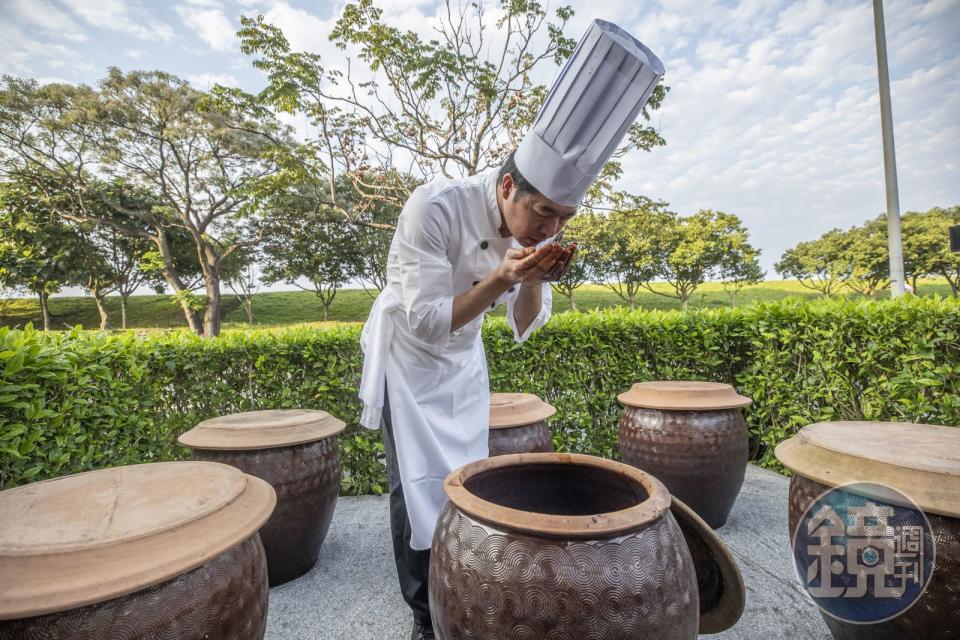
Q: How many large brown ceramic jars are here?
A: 6